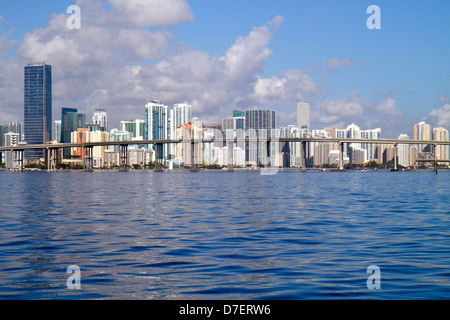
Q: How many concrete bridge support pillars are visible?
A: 12